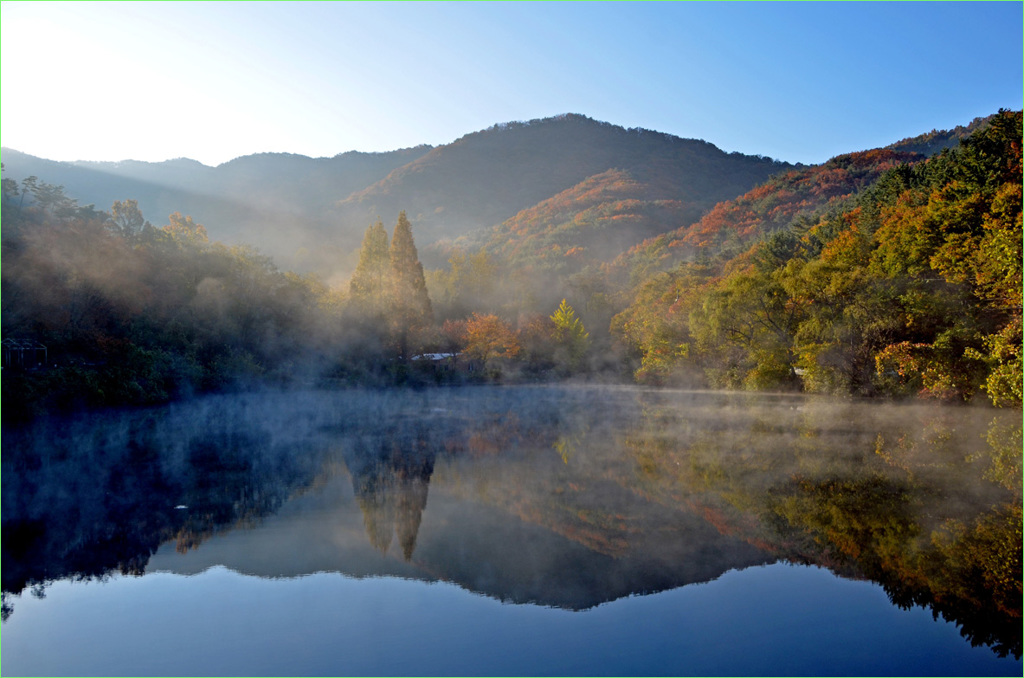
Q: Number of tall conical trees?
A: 2